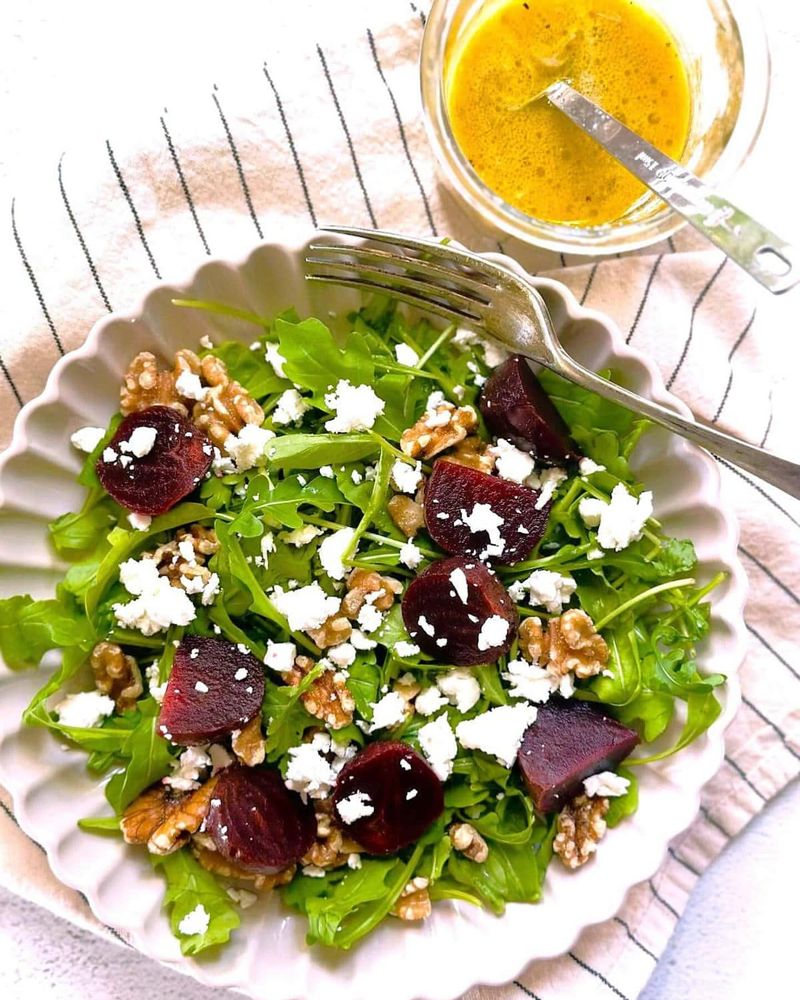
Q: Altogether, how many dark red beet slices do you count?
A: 8